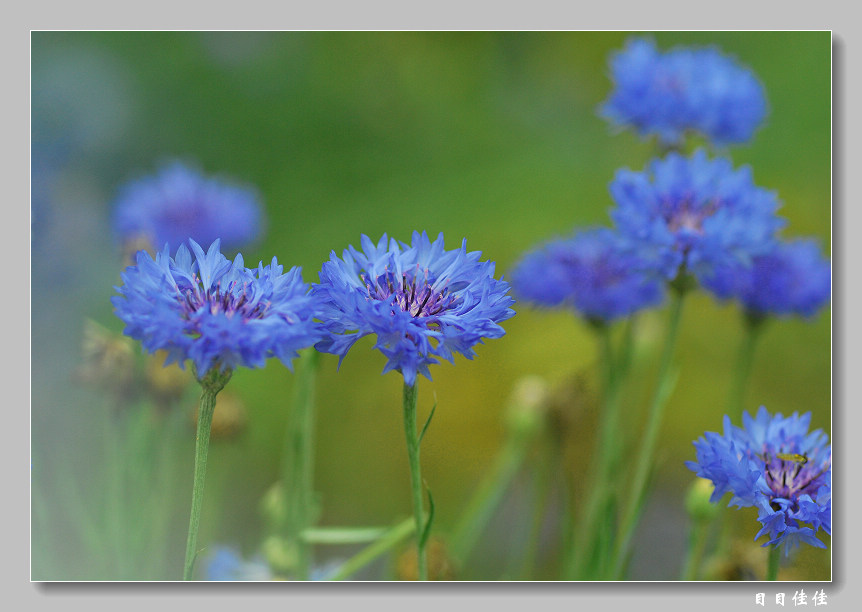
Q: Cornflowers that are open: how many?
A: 8